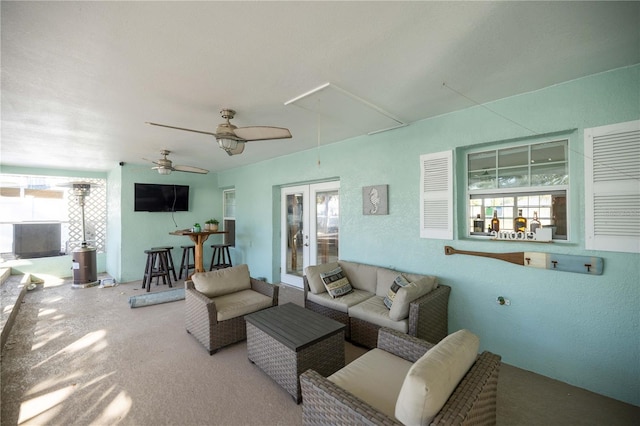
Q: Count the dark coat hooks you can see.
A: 3